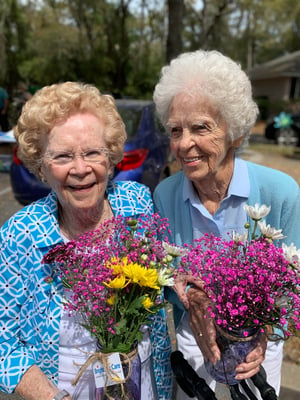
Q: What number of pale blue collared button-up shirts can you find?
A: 1